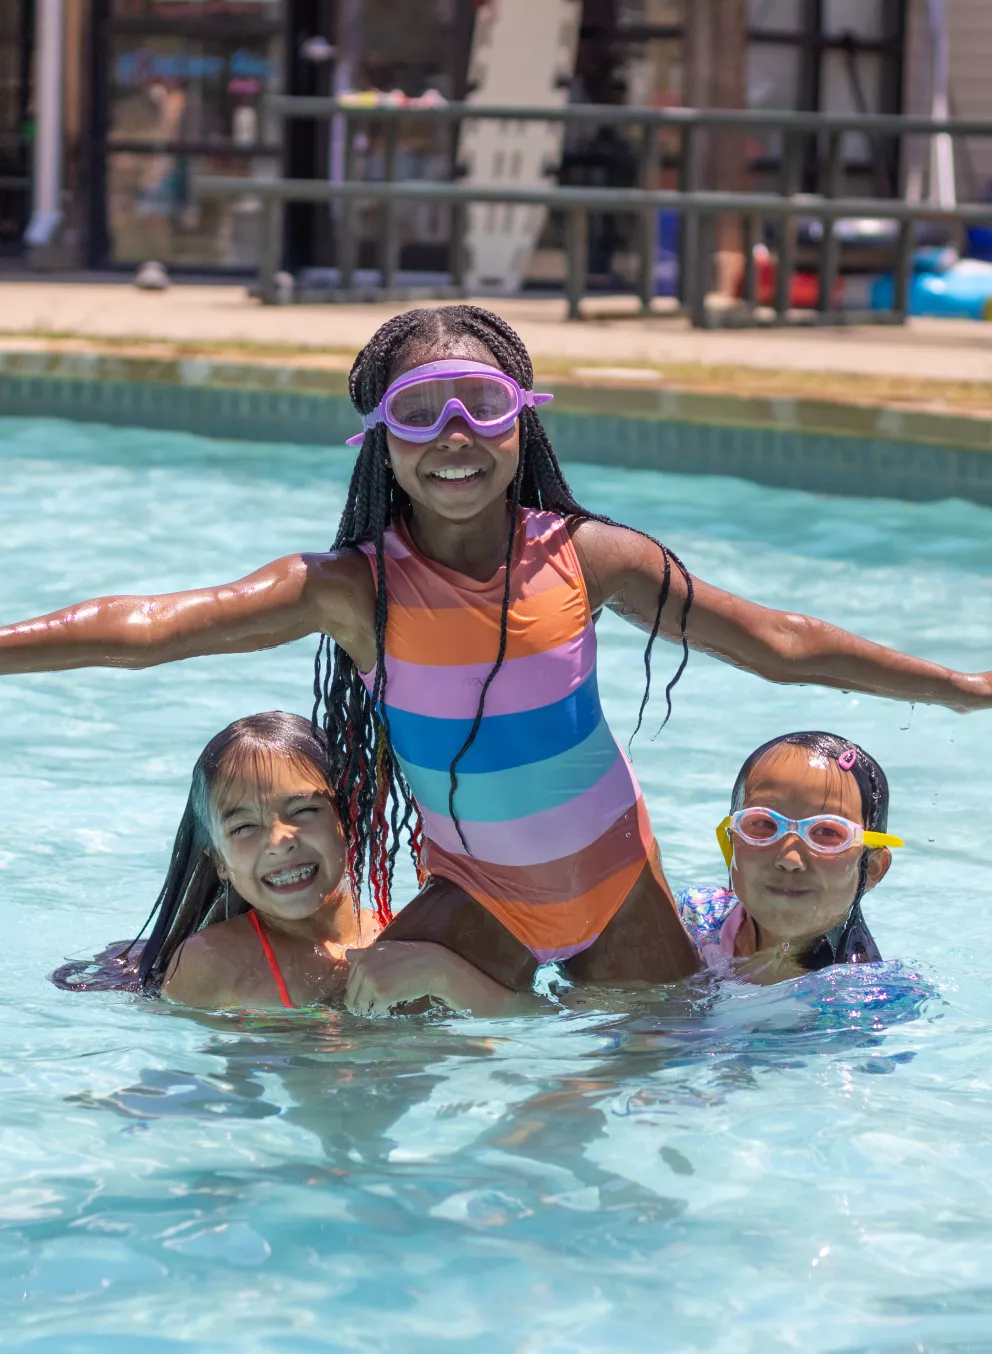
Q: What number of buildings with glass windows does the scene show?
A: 1